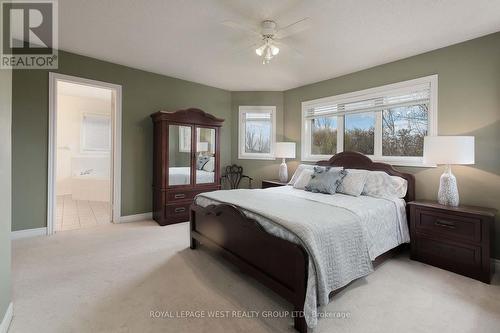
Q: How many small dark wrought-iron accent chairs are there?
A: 1